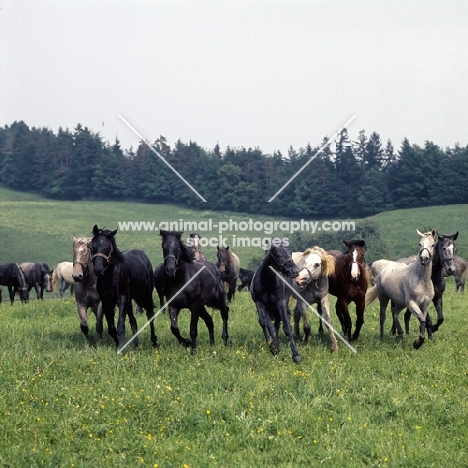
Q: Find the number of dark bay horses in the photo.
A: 1